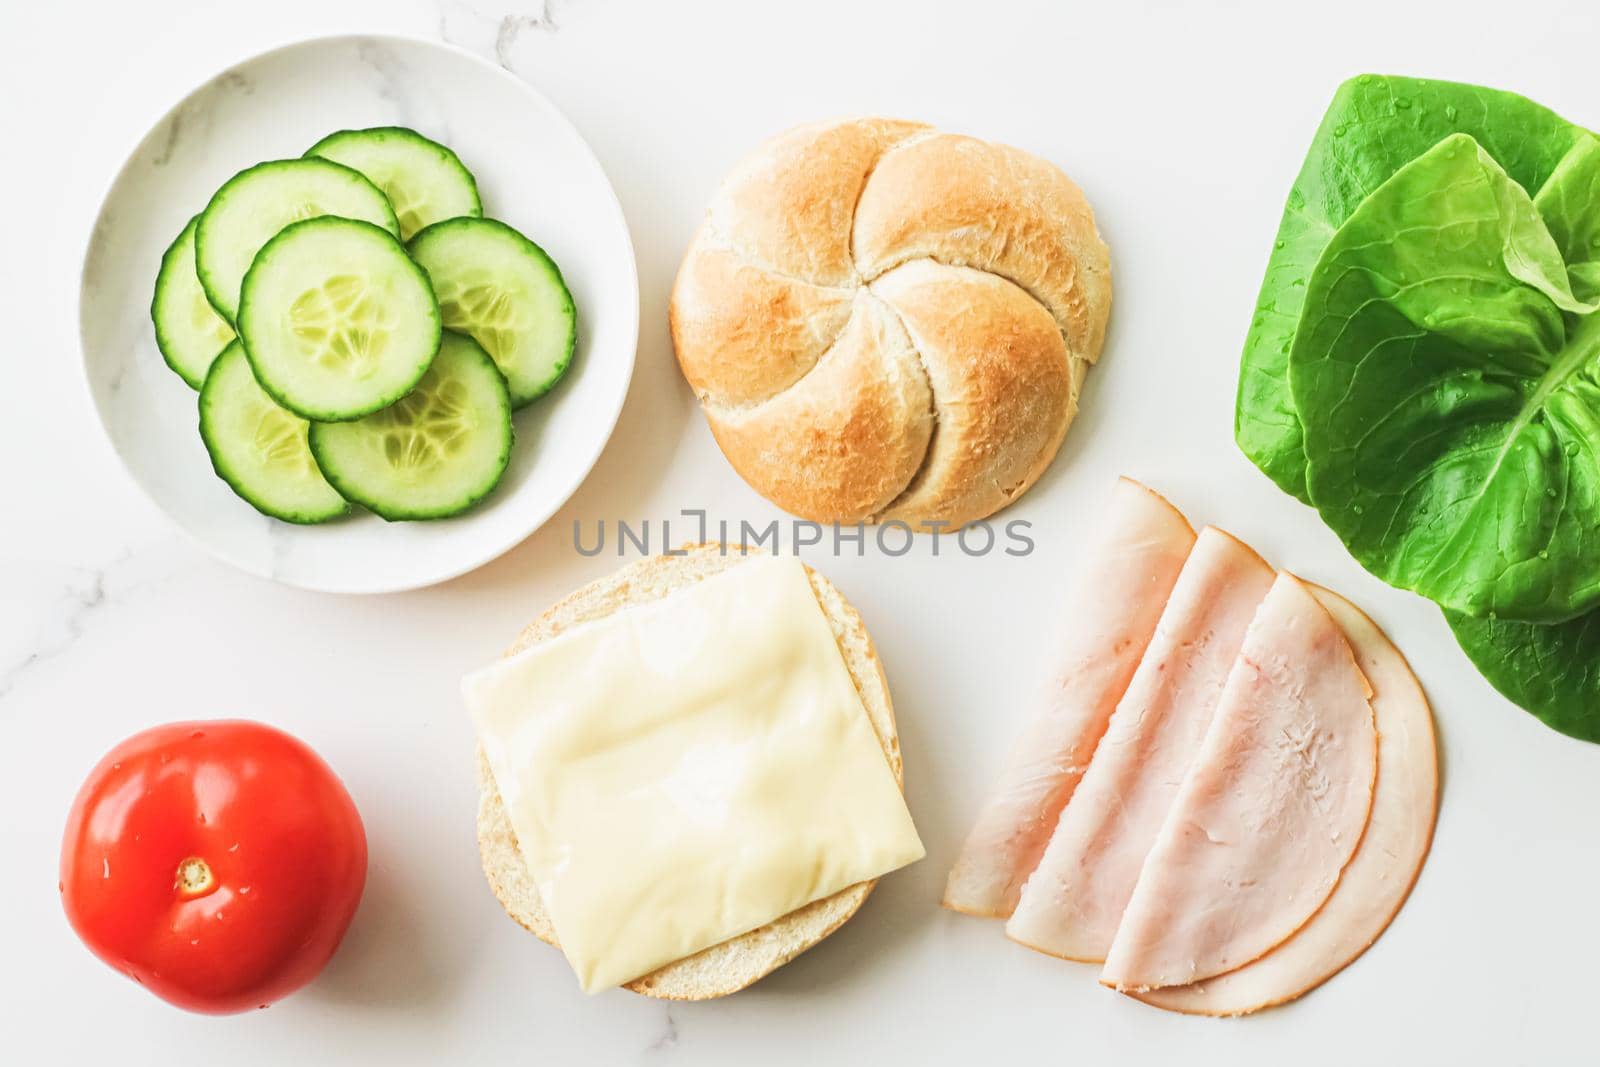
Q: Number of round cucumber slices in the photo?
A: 7